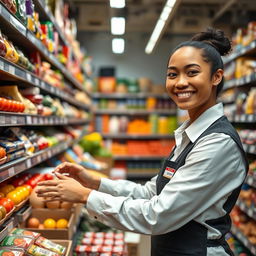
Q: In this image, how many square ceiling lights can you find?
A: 3